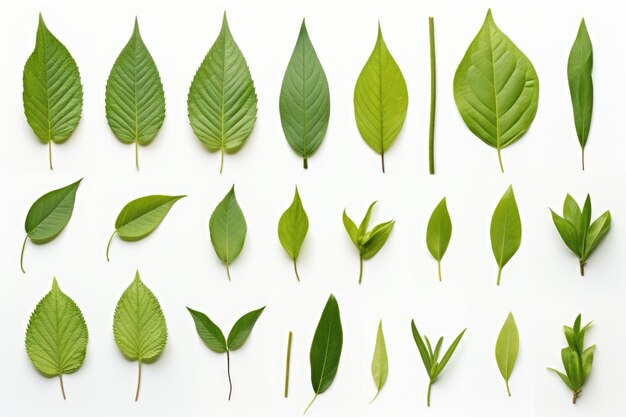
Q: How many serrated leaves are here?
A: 5